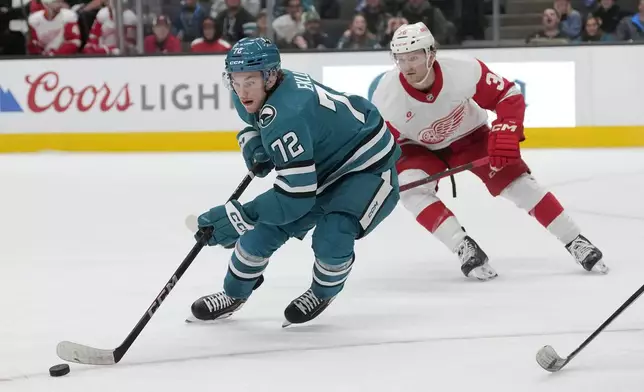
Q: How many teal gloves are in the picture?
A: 2